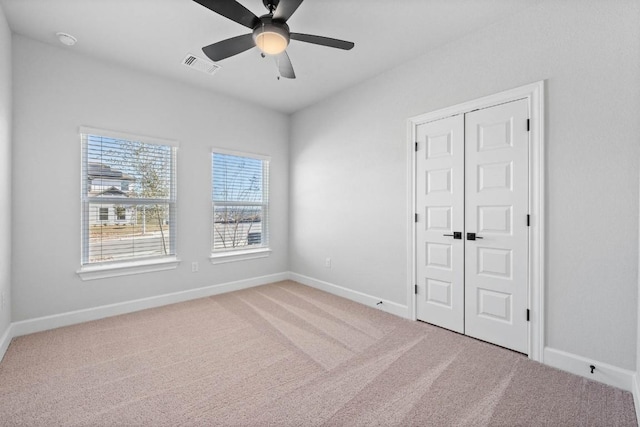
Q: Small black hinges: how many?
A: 6